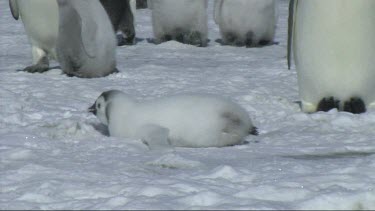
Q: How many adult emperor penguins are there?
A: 3